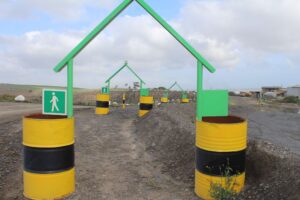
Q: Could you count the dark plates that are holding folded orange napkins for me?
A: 0